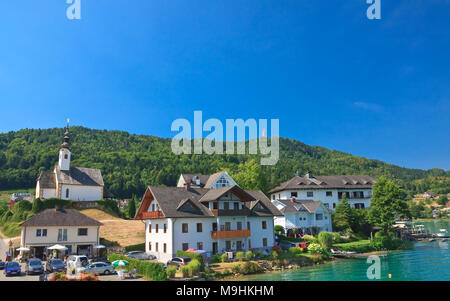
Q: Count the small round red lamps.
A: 0